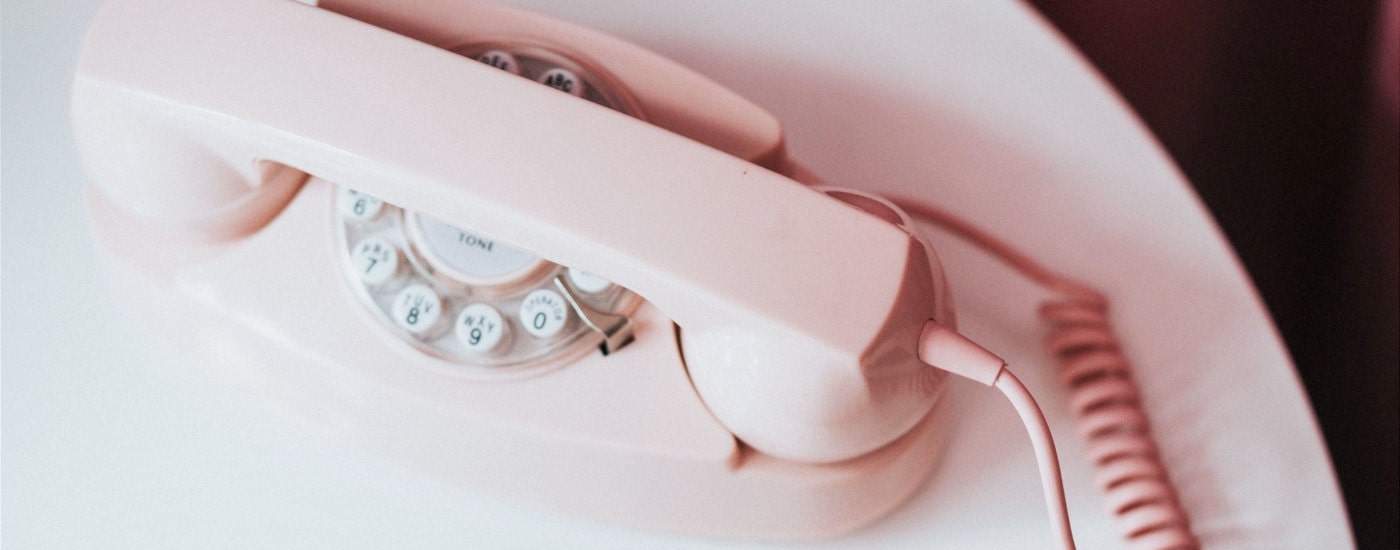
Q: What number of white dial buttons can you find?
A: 8